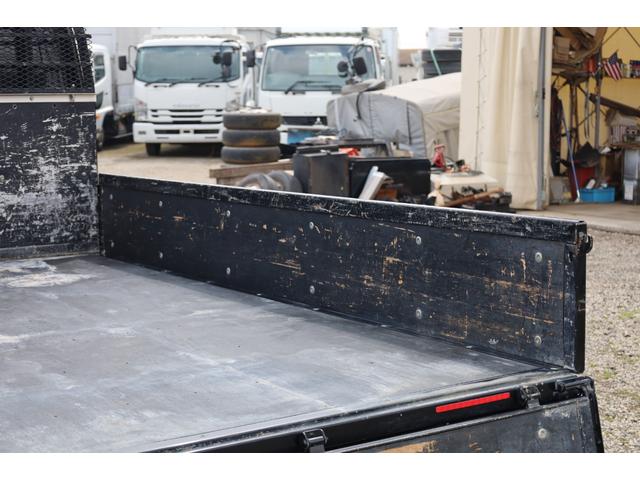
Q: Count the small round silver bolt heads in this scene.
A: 13